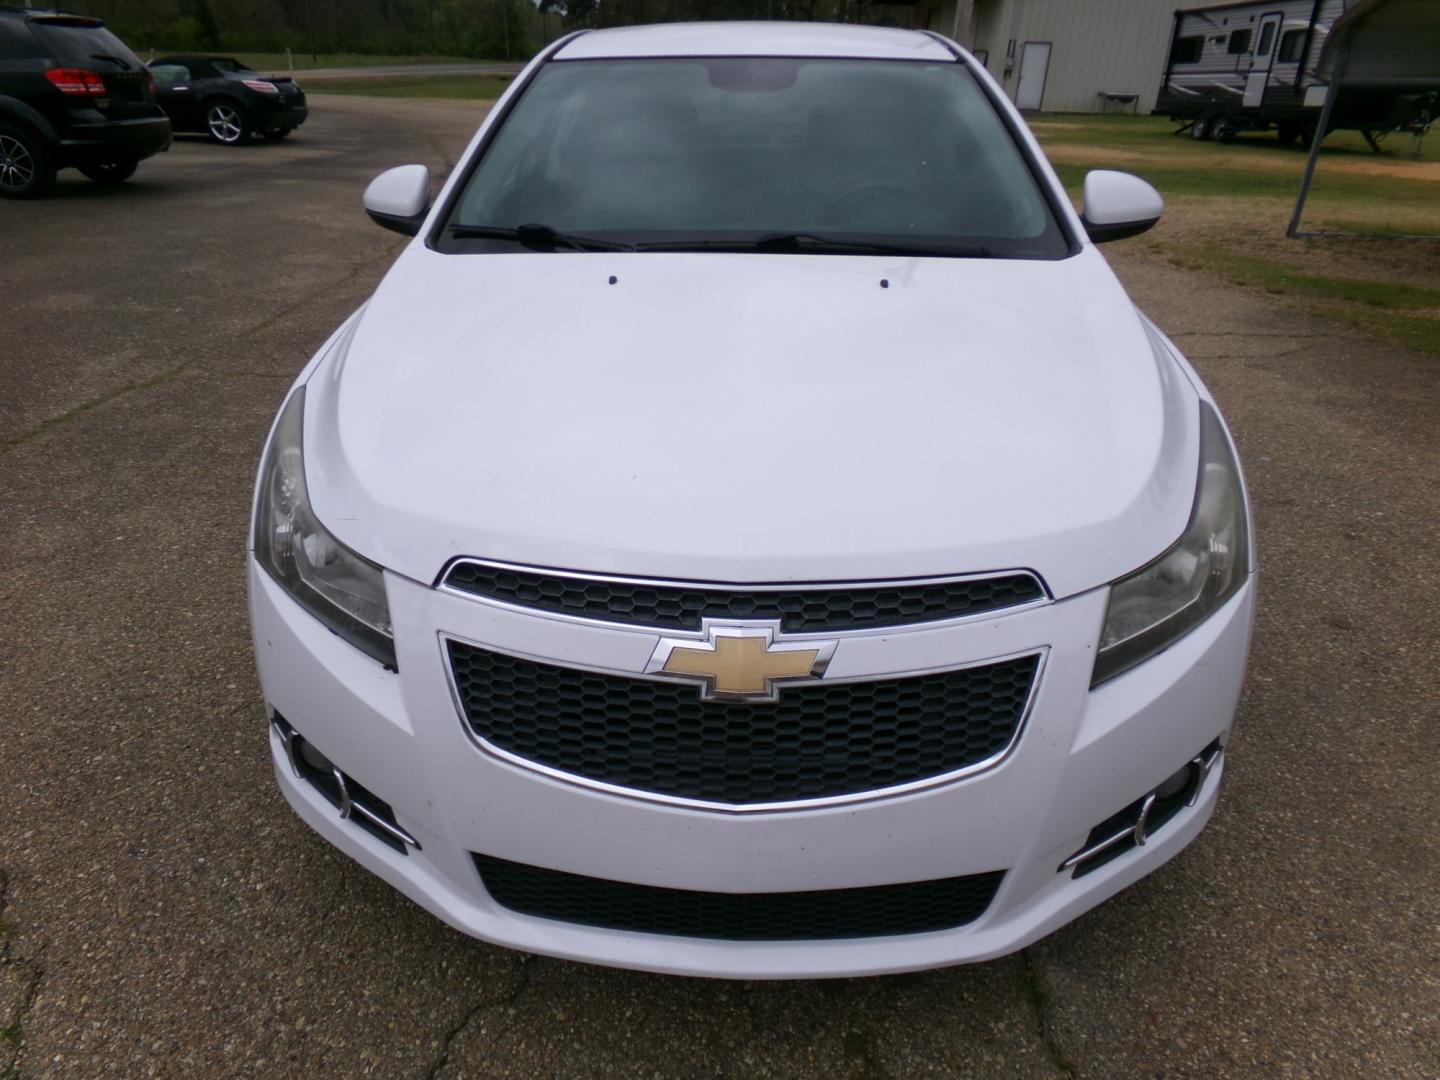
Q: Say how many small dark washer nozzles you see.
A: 2